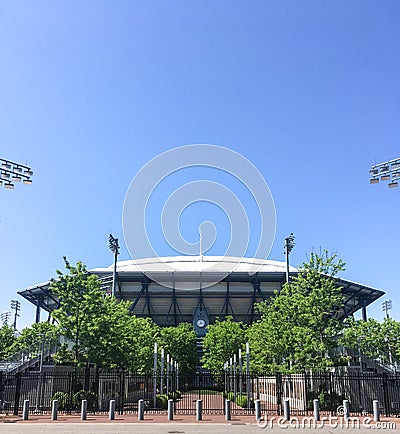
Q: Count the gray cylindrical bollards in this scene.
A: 13